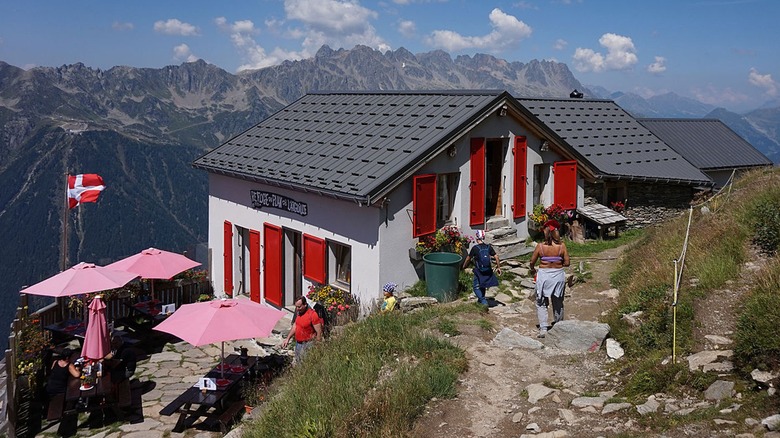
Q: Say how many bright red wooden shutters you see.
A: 8